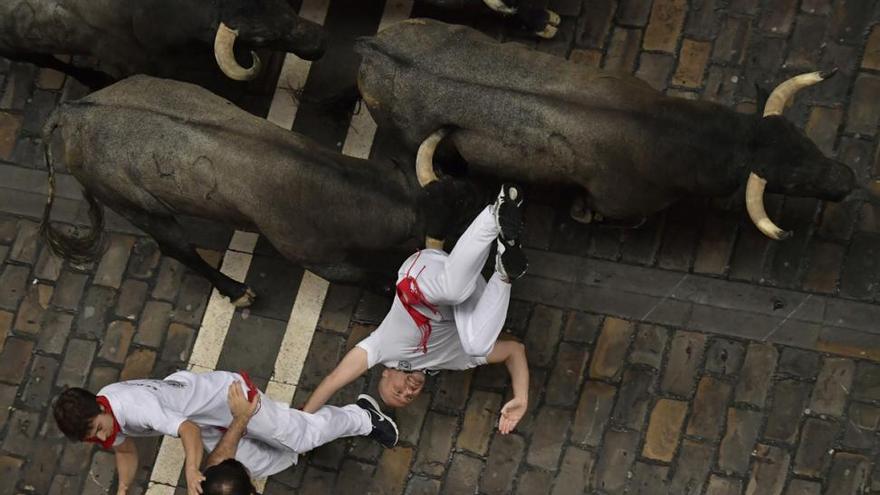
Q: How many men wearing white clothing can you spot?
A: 3